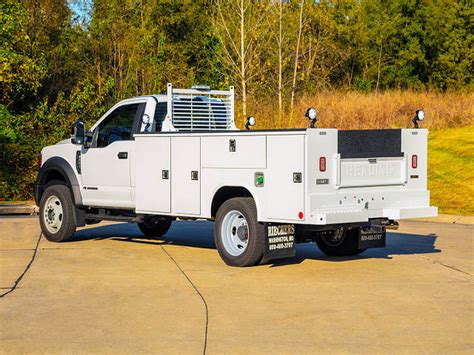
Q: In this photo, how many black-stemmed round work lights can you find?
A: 4